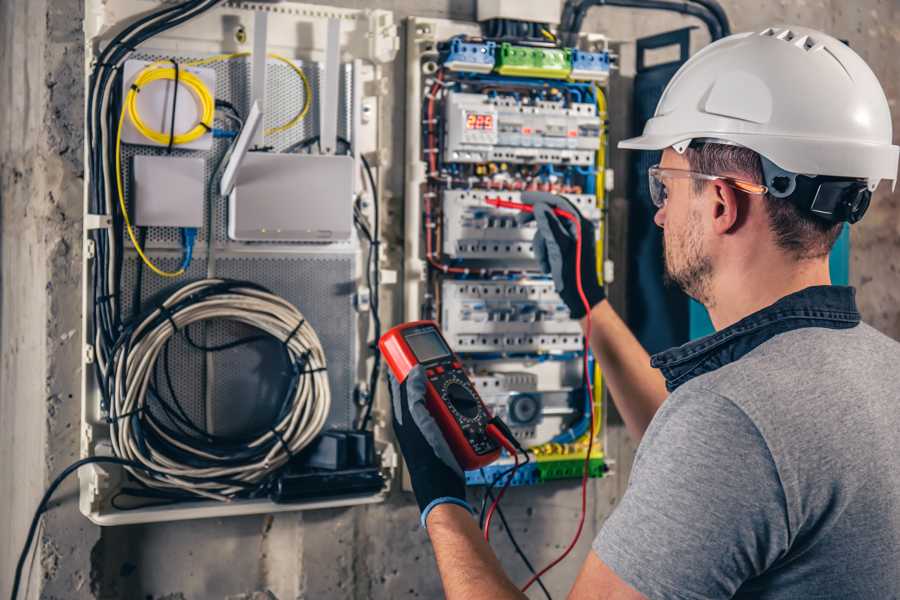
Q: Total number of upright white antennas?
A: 2